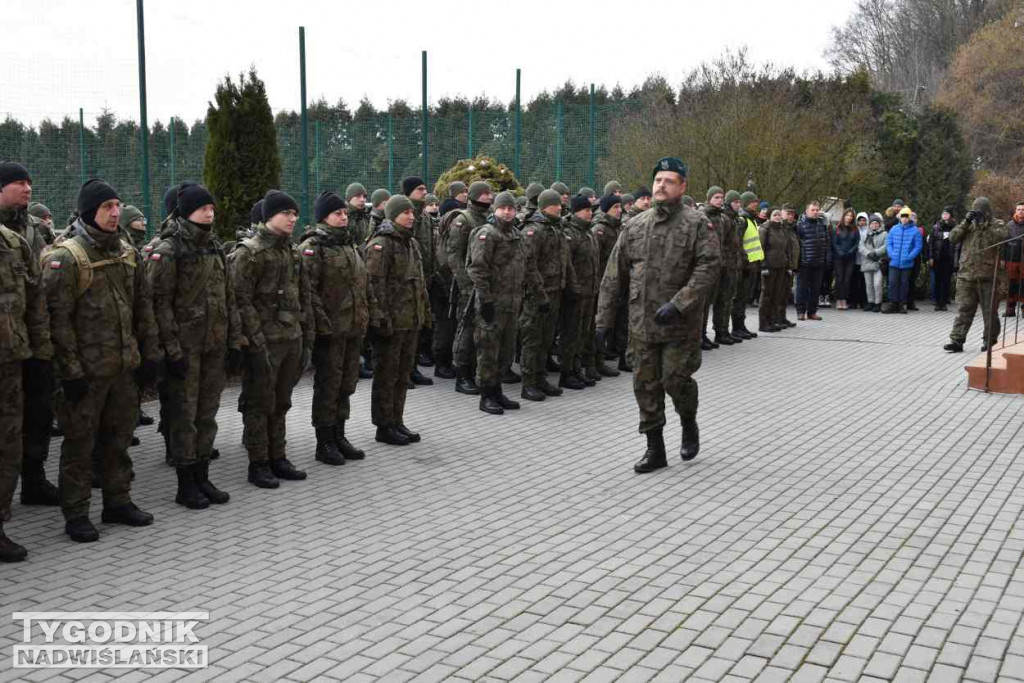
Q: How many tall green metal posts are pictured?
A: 5